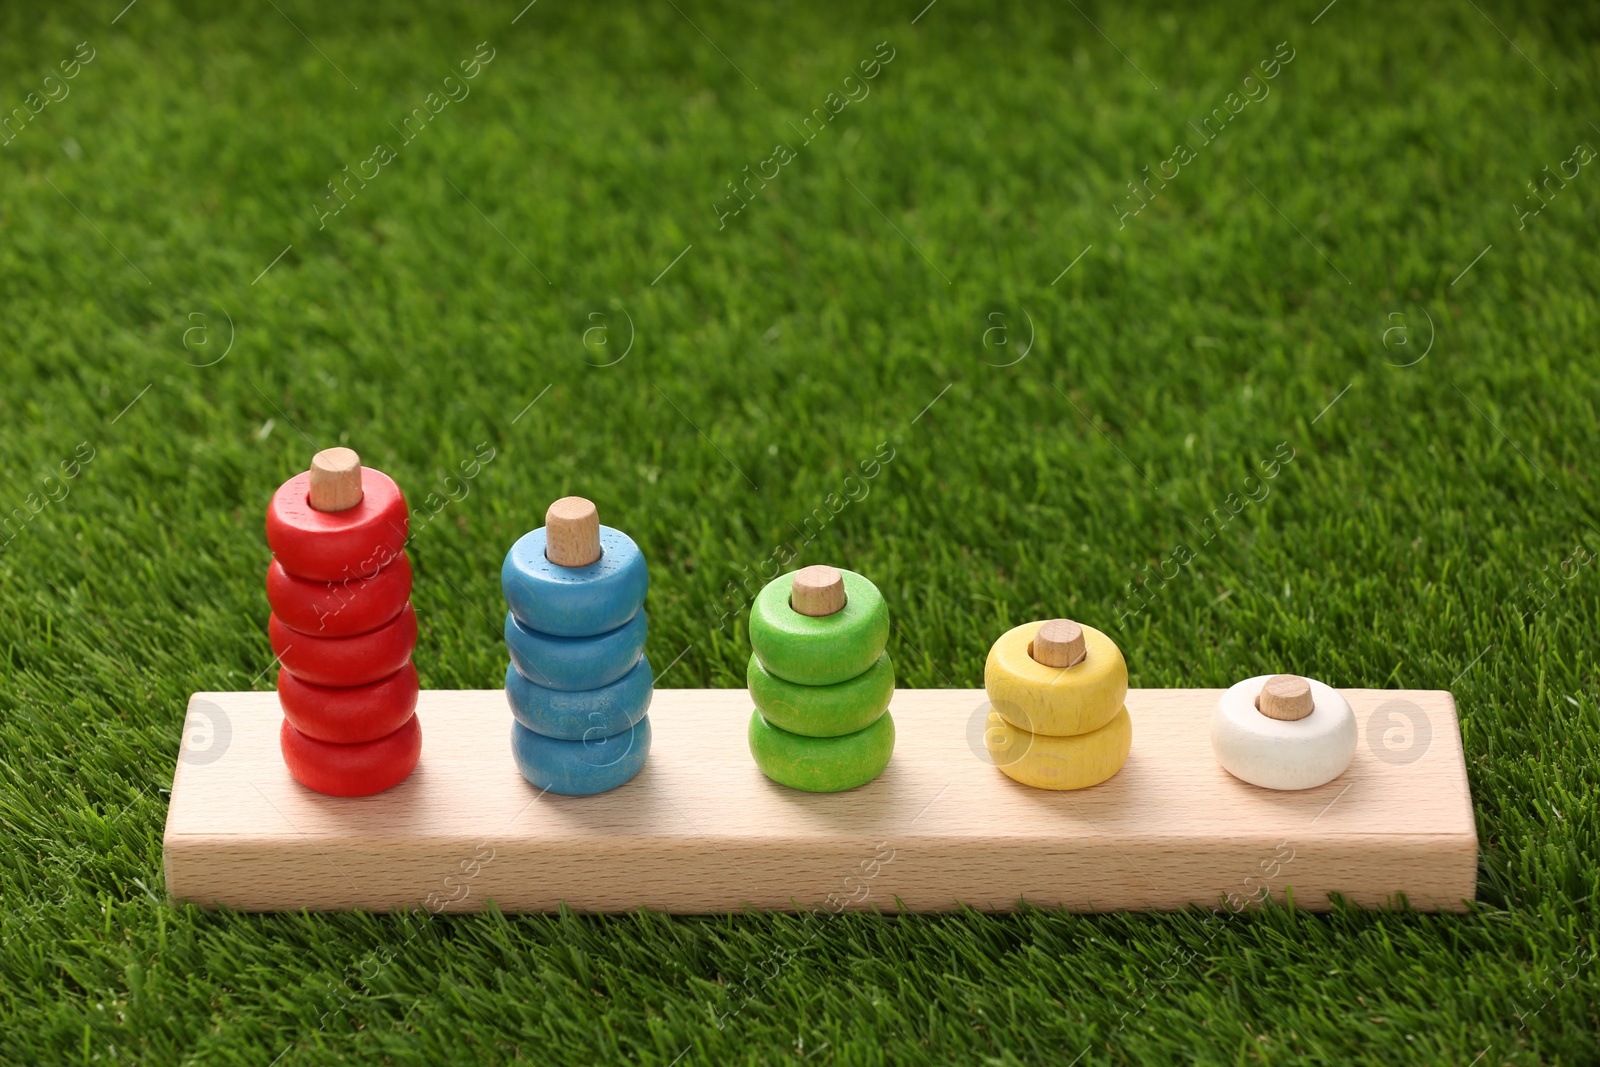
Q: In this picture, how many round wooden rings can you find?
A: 15